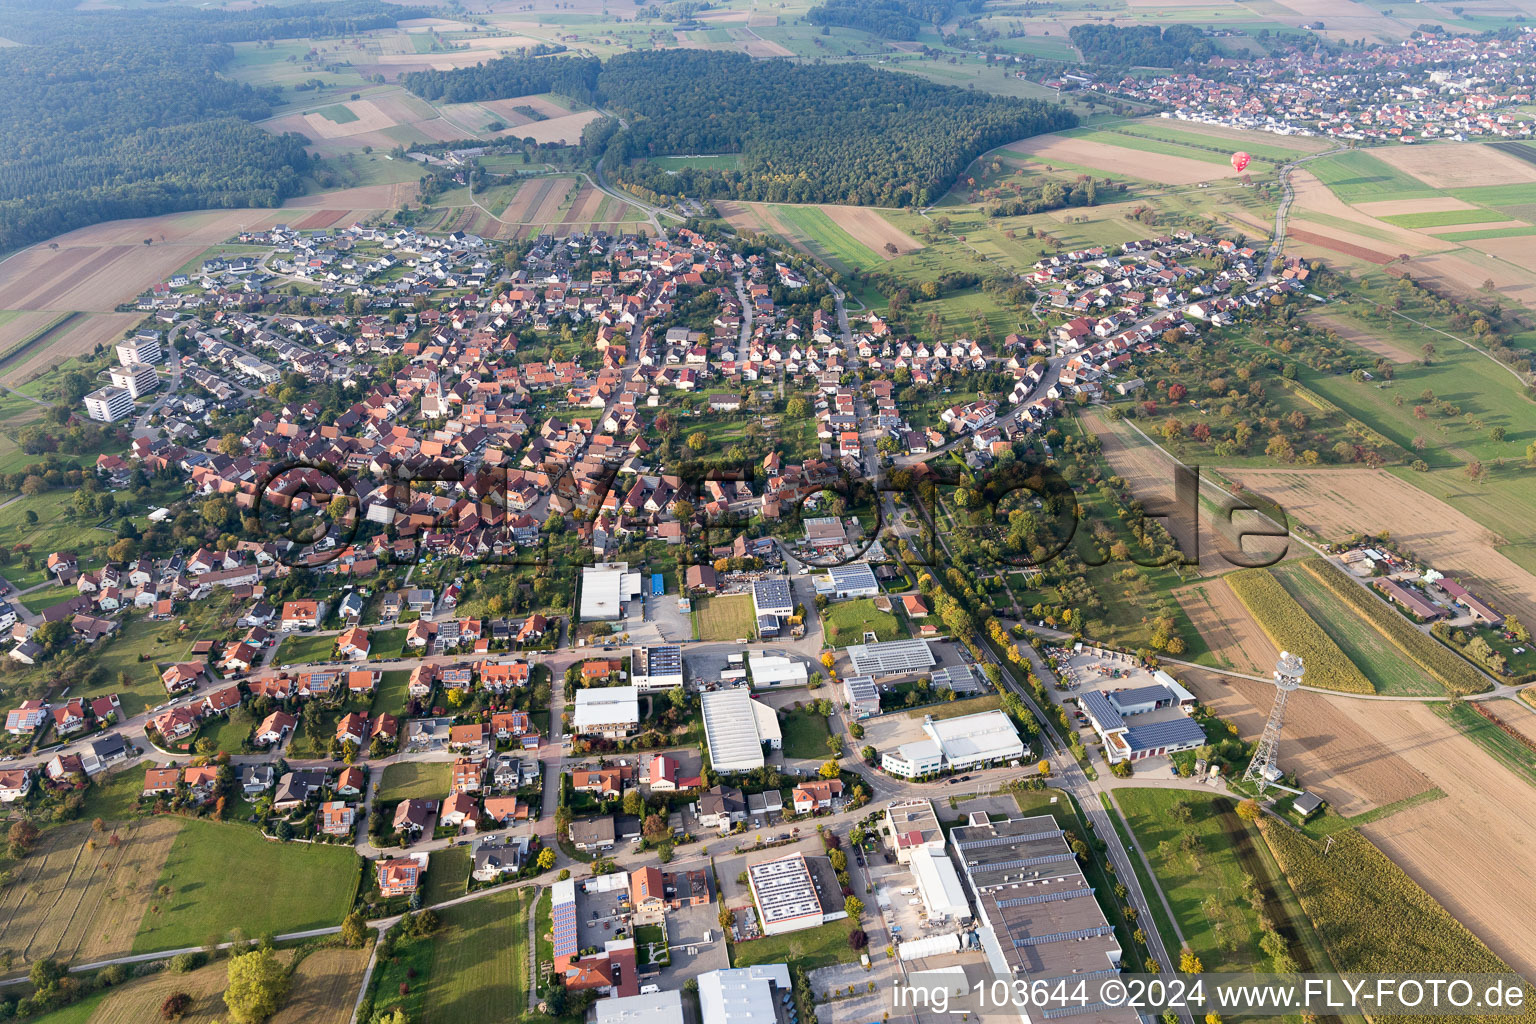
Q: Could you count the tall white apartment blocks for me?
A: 3